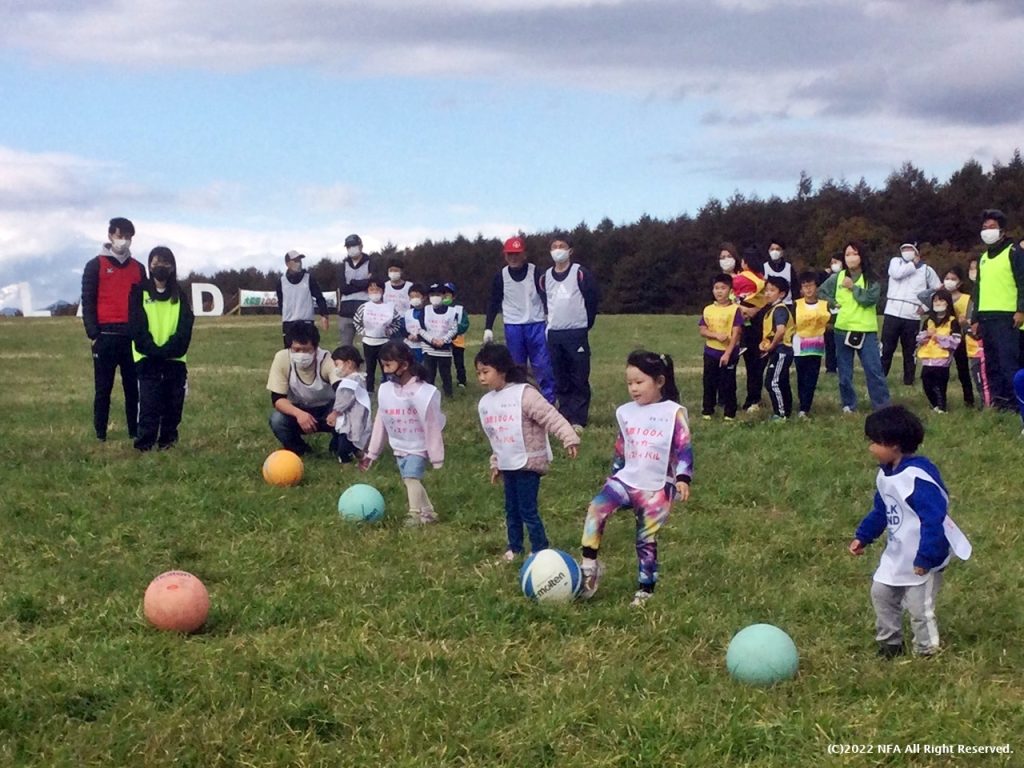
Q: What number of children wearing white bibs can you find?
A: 10